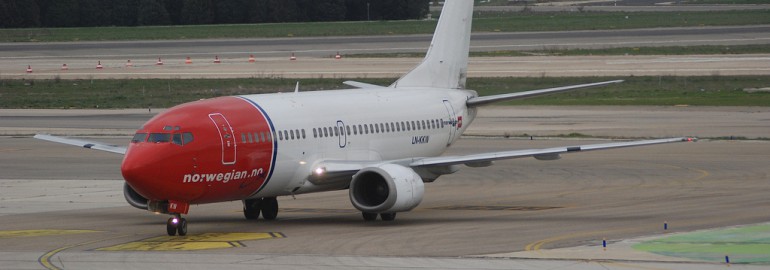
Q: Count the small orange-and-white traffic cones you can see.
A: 10